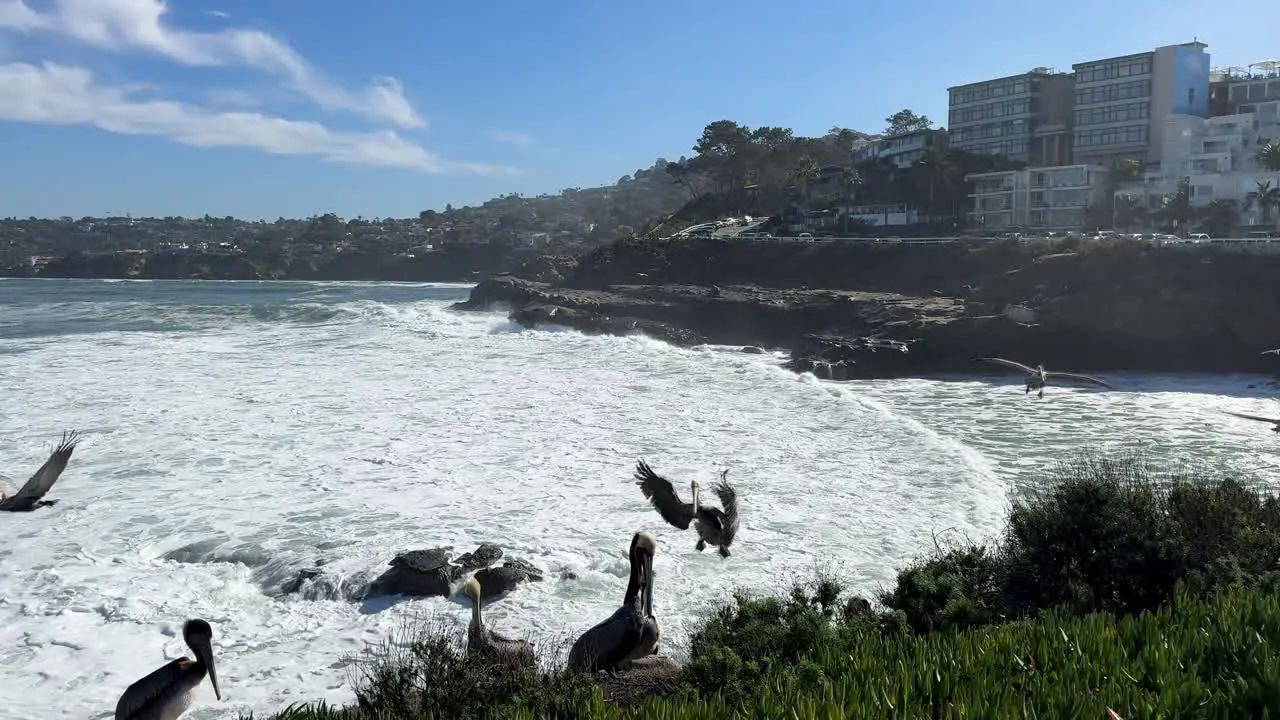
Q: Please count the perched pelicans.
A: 3